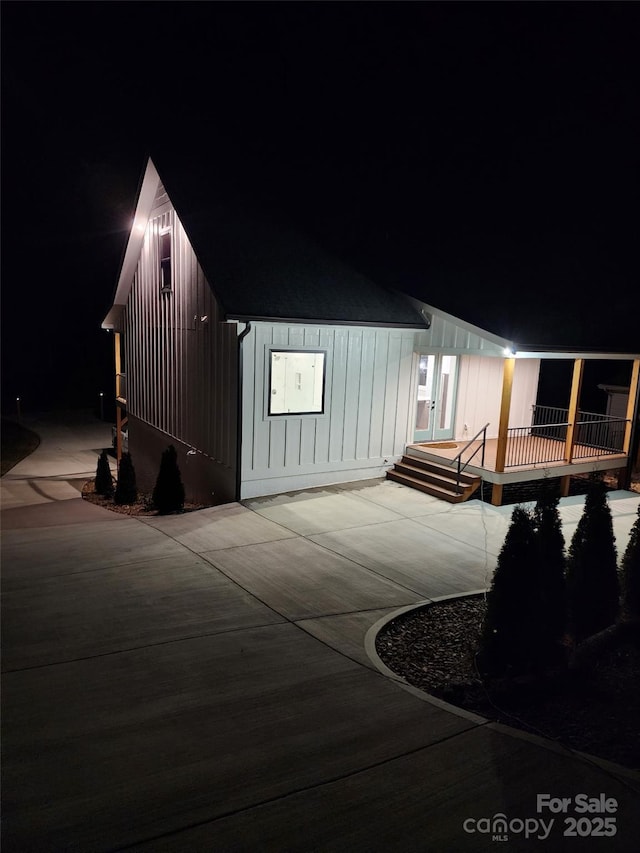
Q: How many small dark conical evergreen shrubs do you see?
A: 7